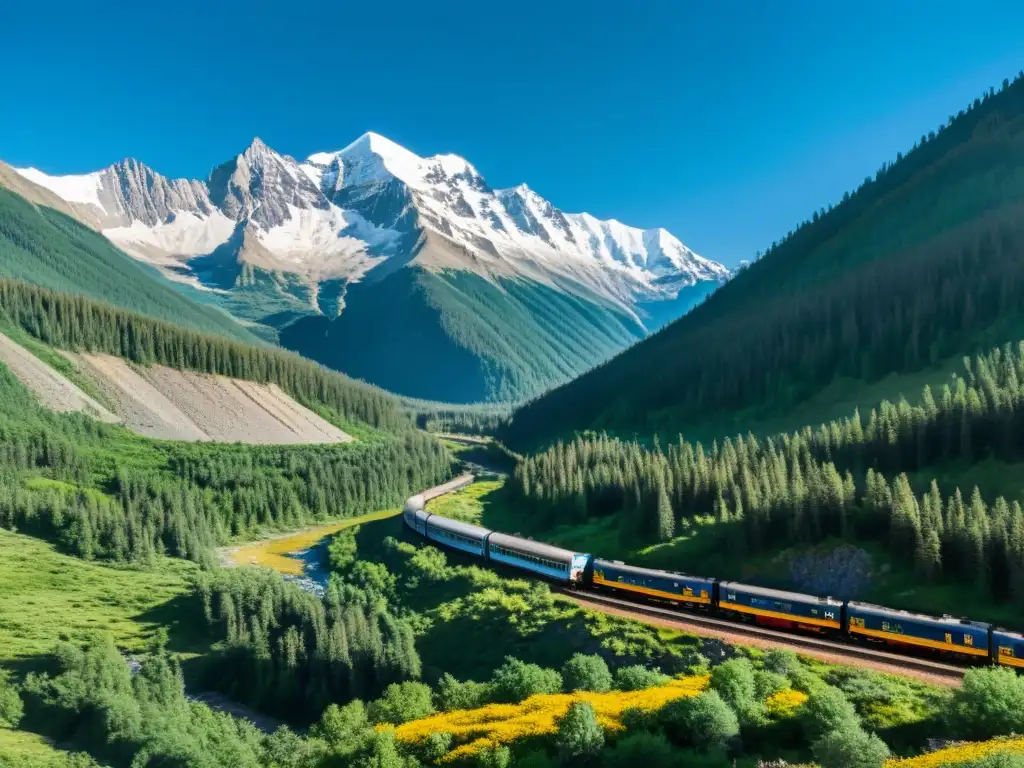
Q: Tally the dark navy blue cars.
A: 4